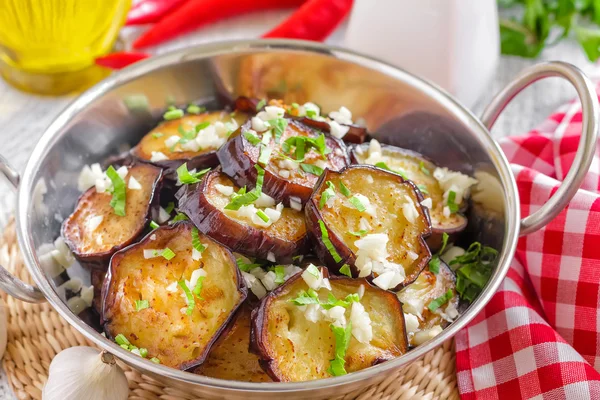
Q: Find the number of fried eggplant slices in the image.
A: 11